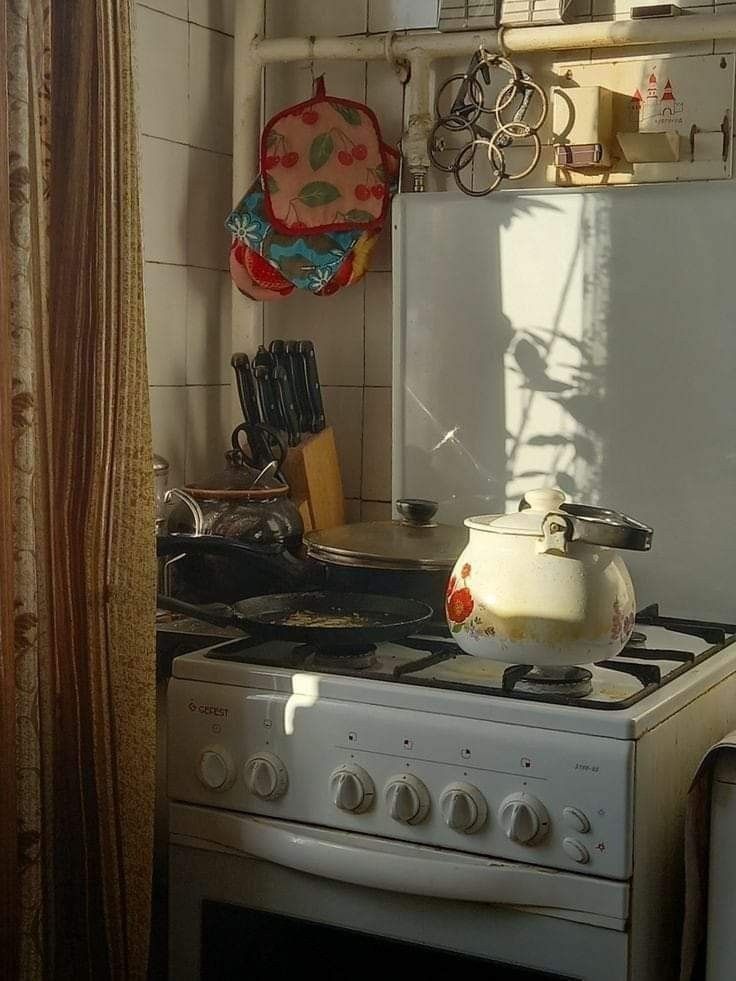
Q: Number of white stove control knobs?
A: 6